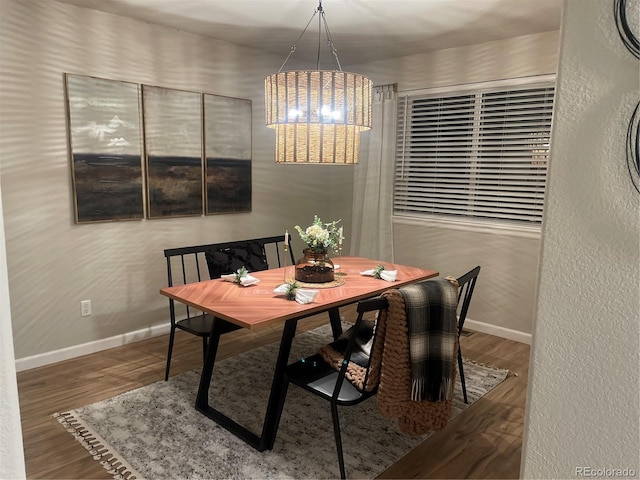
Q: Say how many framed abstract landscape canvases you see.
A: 3